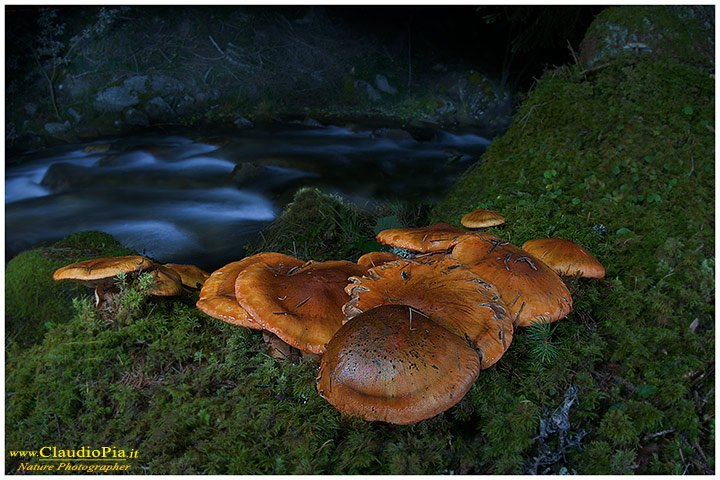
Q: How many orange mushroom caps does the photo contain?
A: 12